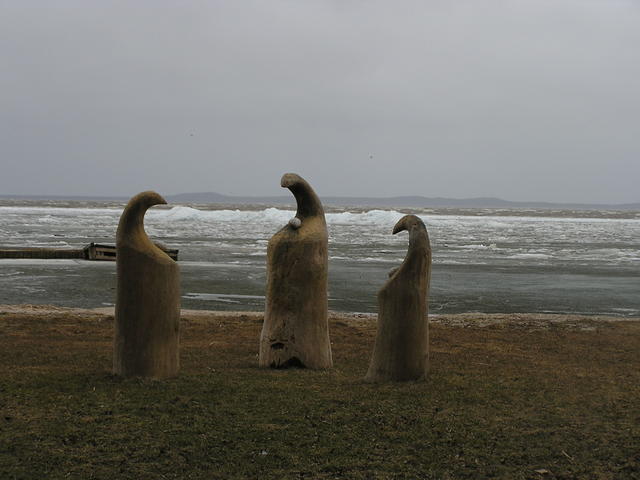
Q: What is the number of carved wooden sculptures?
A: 3